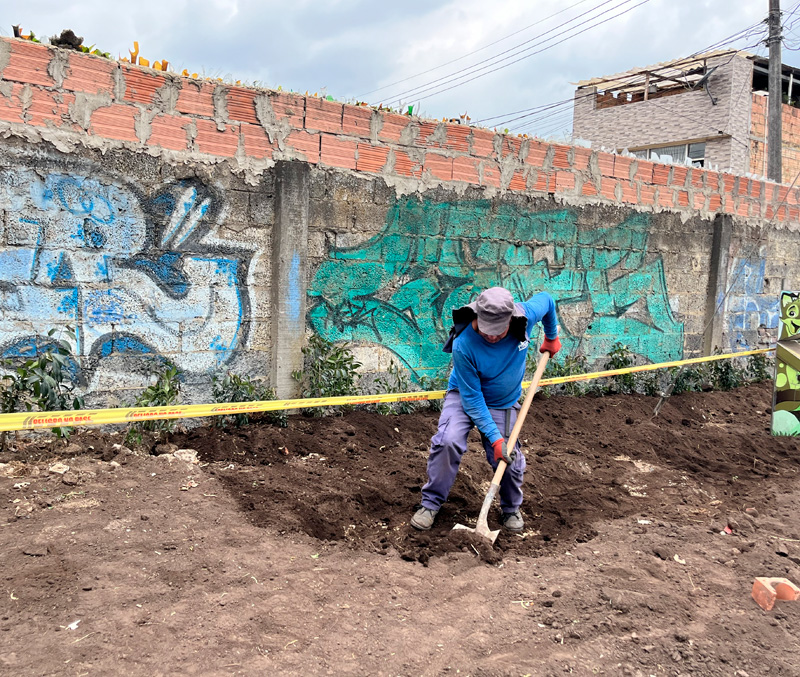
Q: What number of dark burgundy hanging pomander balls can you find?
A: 0